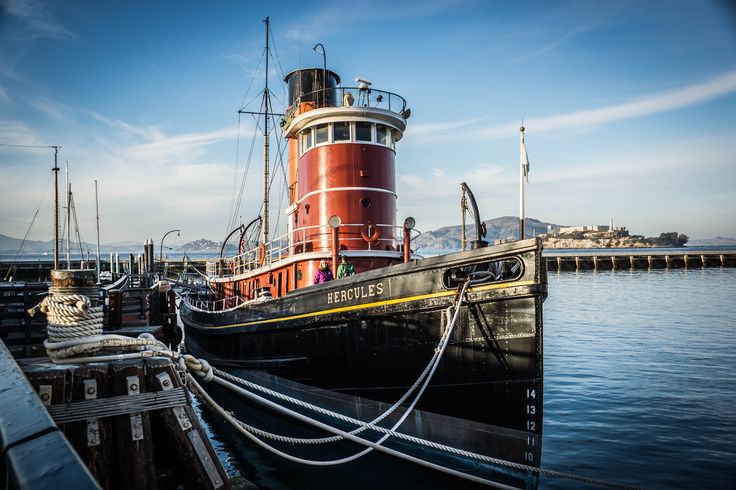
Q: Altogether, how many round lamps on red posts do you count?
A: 2